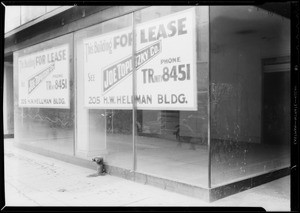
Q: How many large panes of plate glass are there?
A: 4